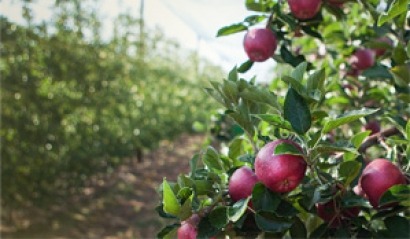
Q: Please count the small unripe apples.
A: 0